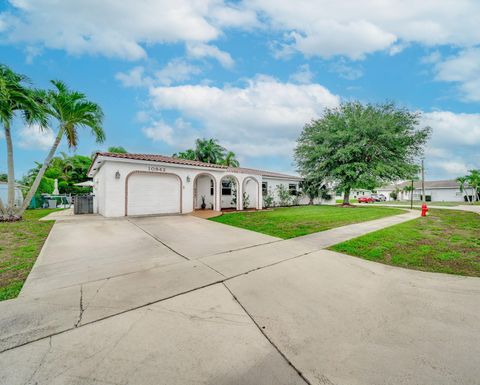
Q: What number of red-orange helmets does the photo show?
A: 0